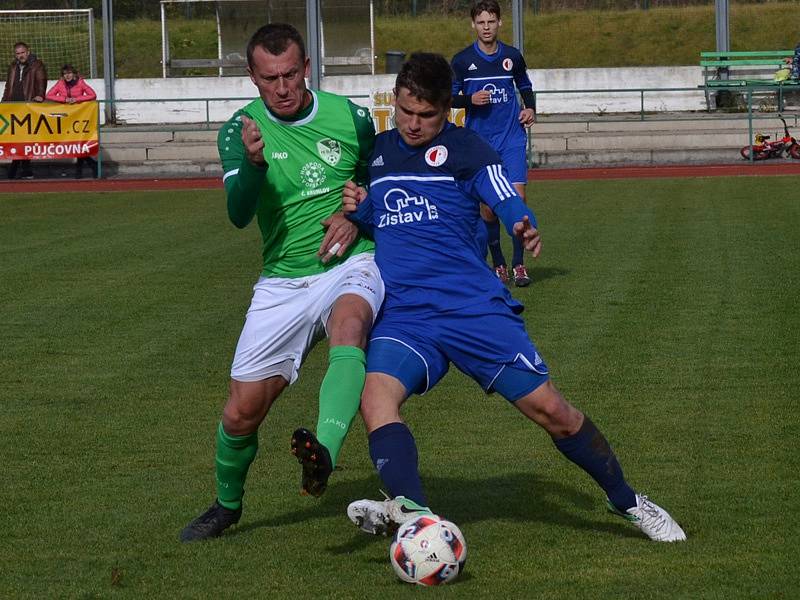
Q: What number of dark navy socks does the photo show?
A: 4